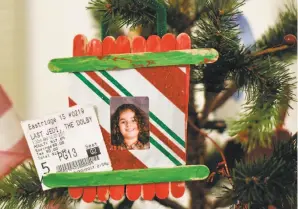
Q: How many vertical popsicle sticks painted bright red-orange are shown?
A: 8